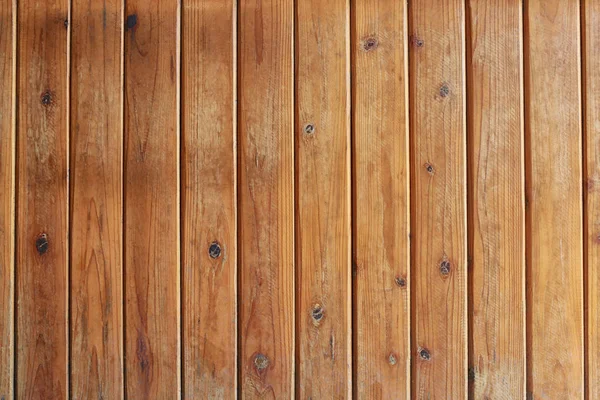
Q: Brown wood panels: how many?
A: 12